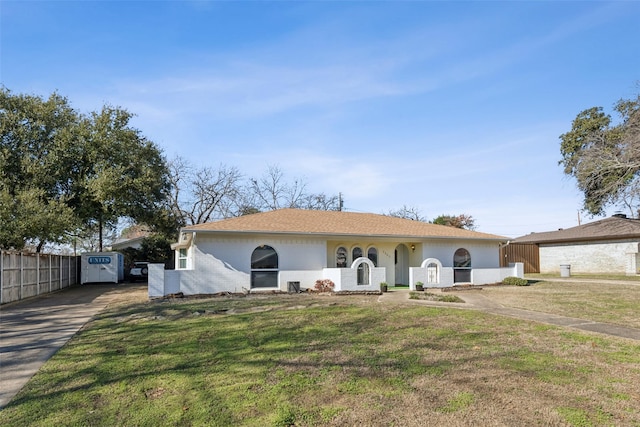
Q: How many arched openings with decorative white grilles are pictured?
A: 2